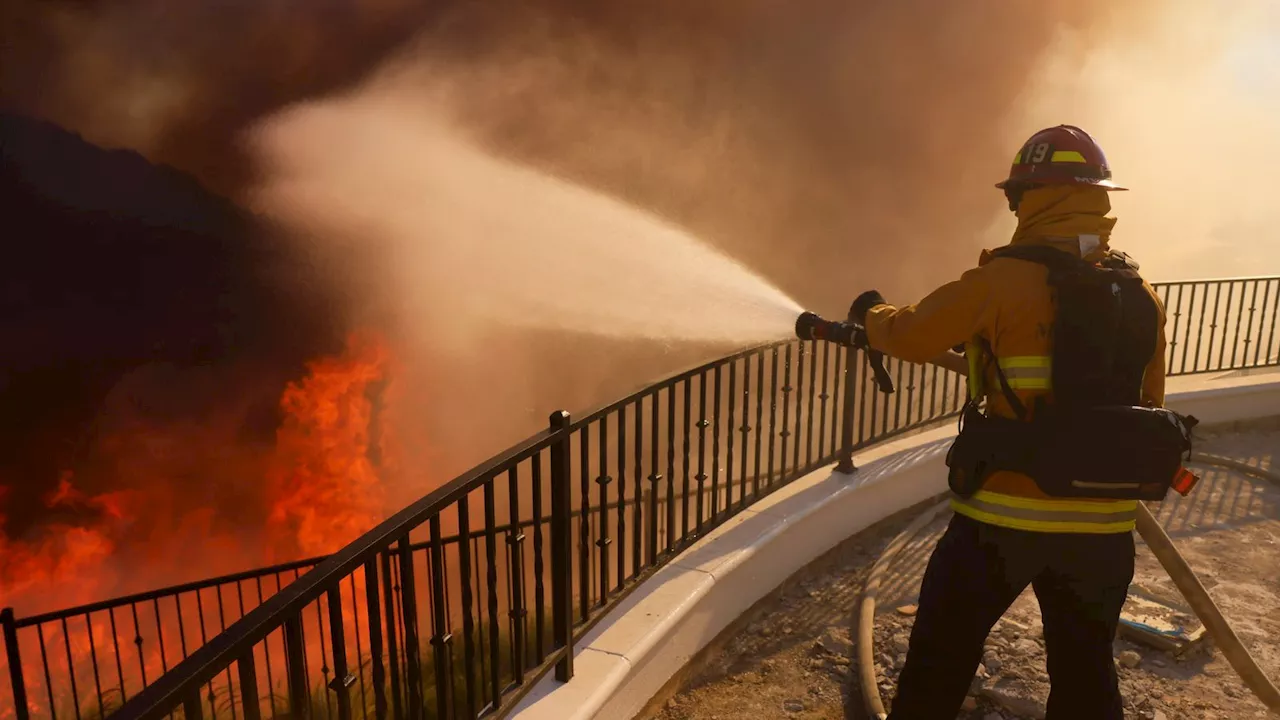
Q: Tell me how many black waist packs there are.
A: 1